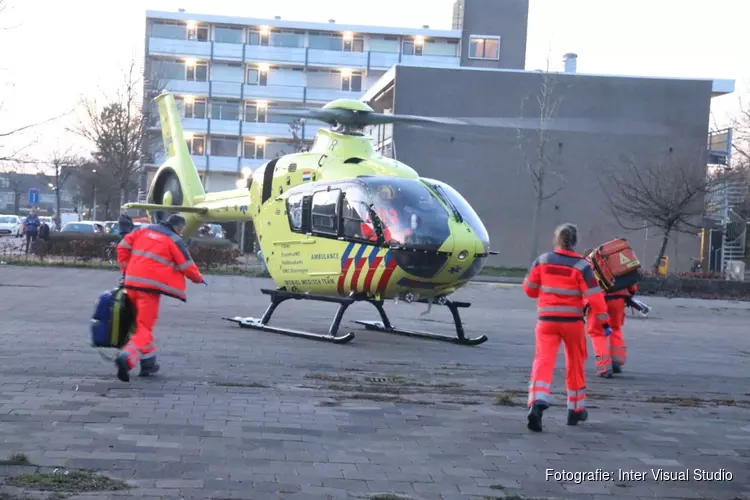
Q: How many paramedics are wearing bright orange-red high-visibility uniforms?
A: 3